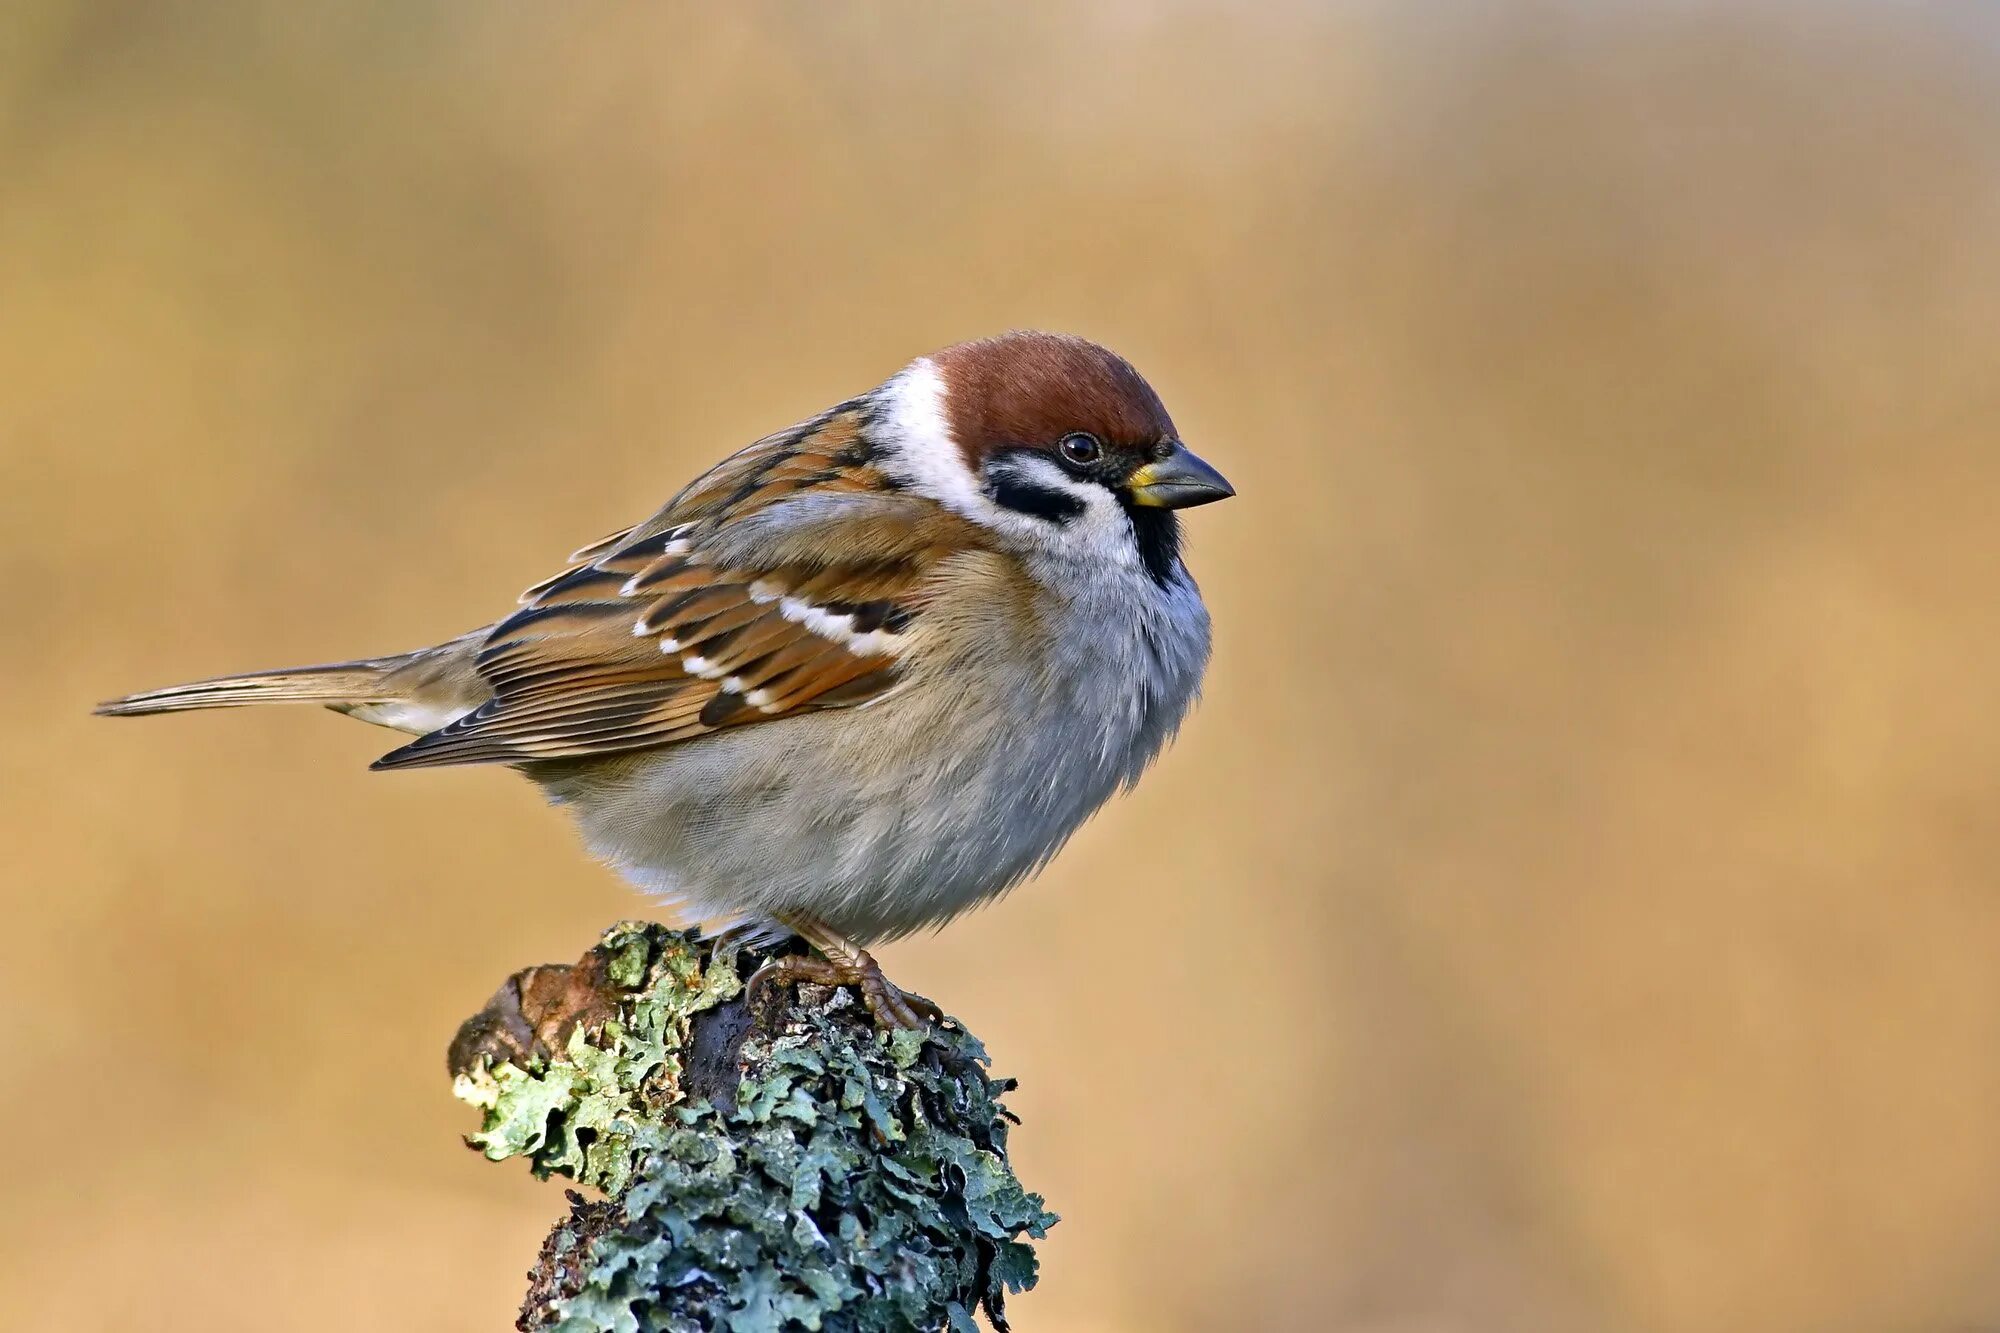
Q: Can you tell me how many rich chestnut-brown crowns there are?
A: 1